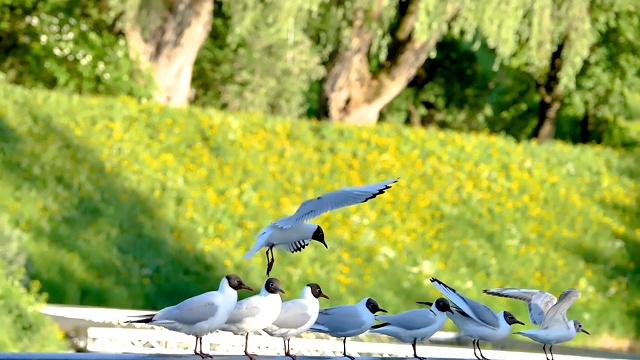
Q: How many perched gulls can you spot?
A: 7